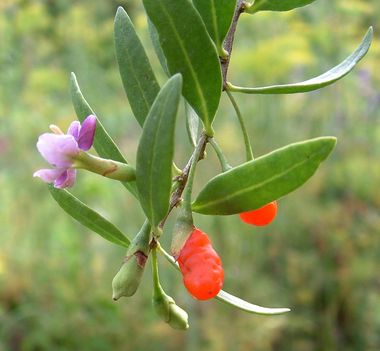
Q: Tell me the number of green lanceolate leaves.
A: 11